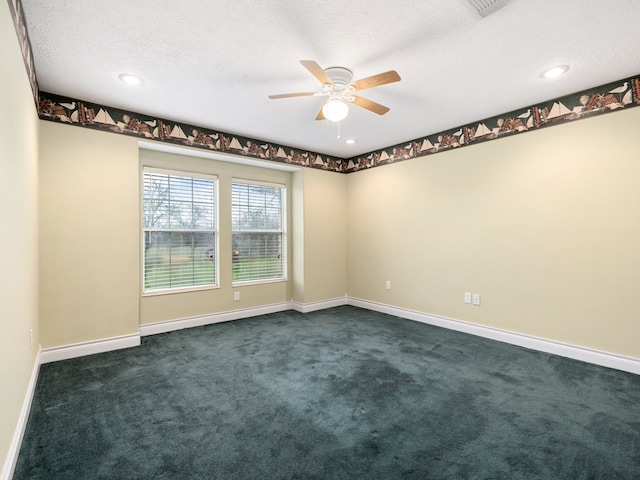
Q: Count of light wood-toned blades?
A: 5